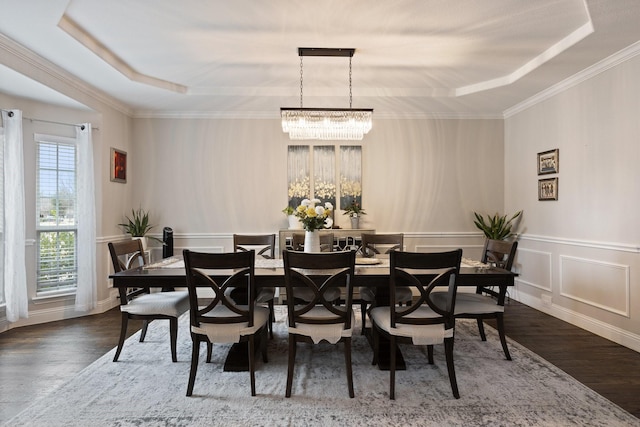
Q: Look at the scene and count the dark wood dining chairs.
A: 8